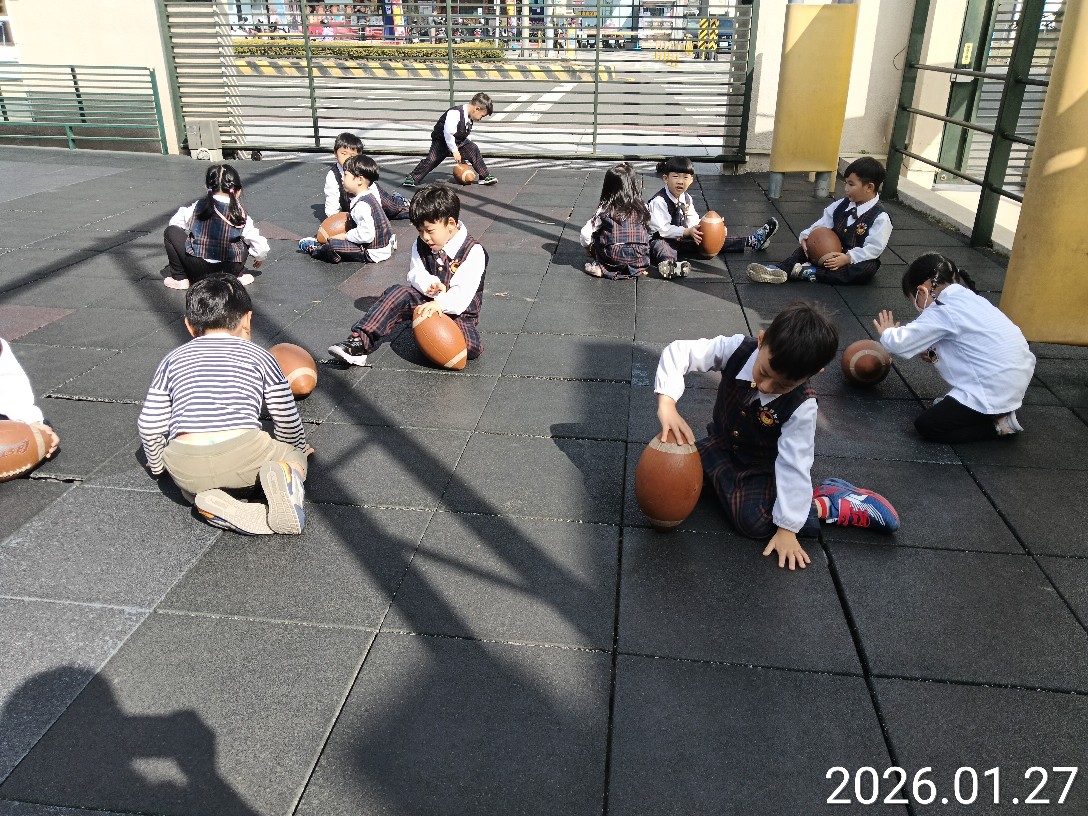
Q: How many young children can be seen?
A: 12